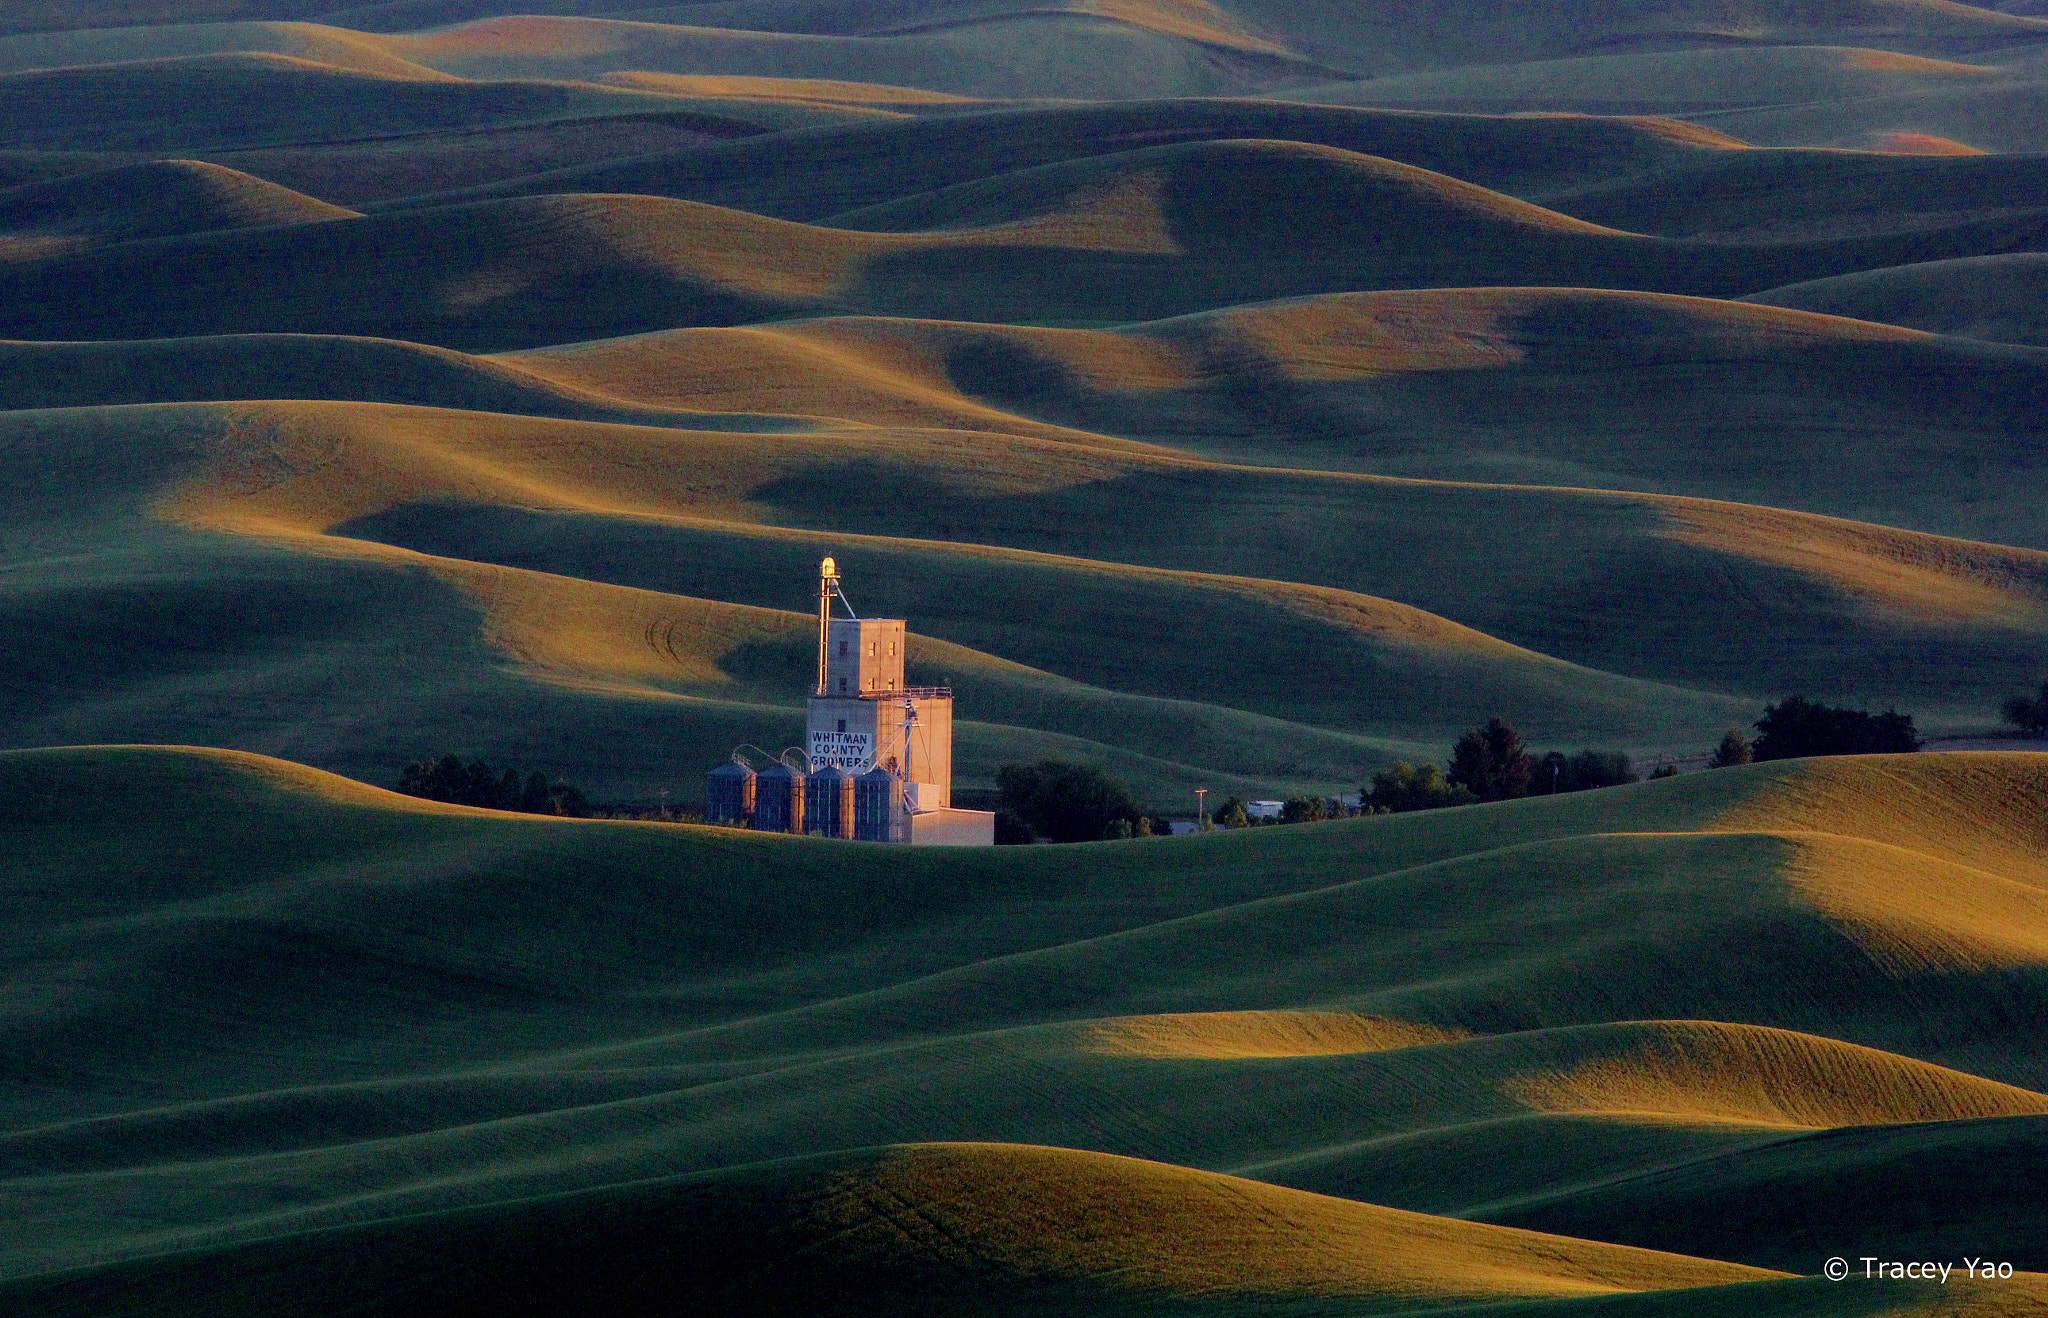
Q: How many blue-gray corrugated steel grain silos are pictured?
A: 4